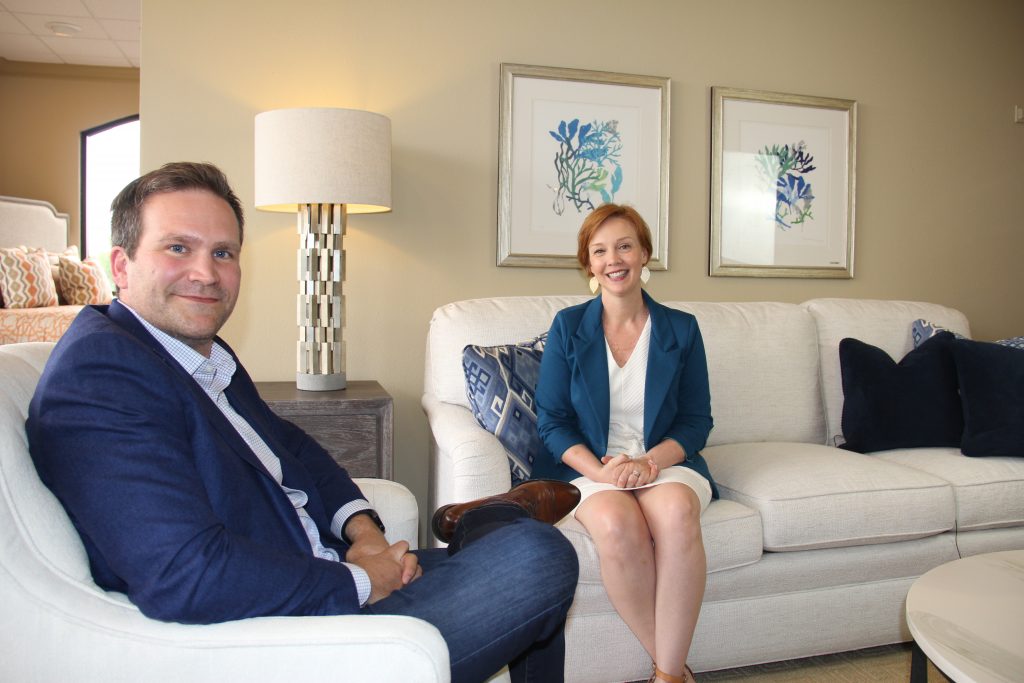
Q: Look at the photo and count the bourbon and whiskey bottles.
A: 0